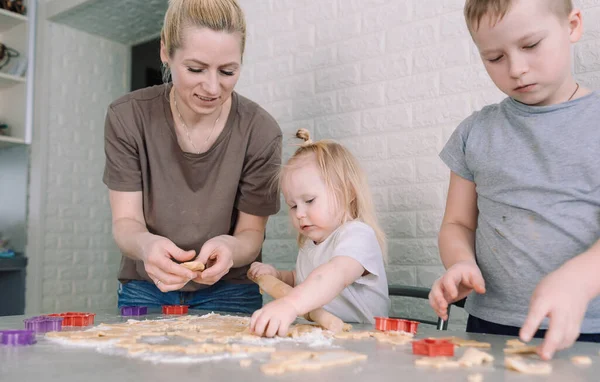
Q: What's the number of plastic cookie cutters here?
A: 7